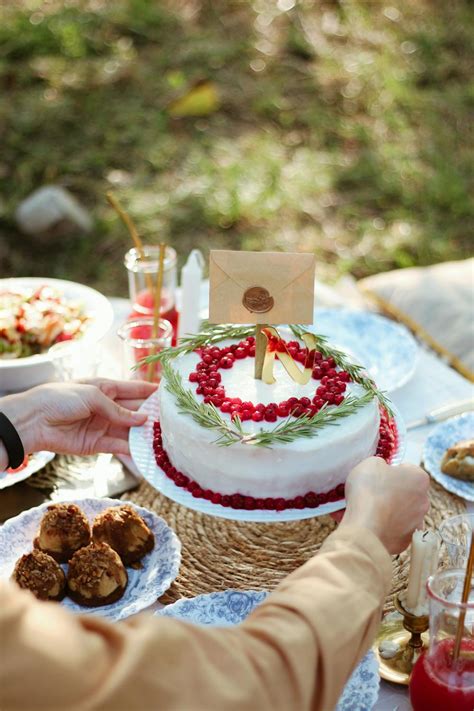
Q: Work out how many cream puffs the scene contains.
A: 4